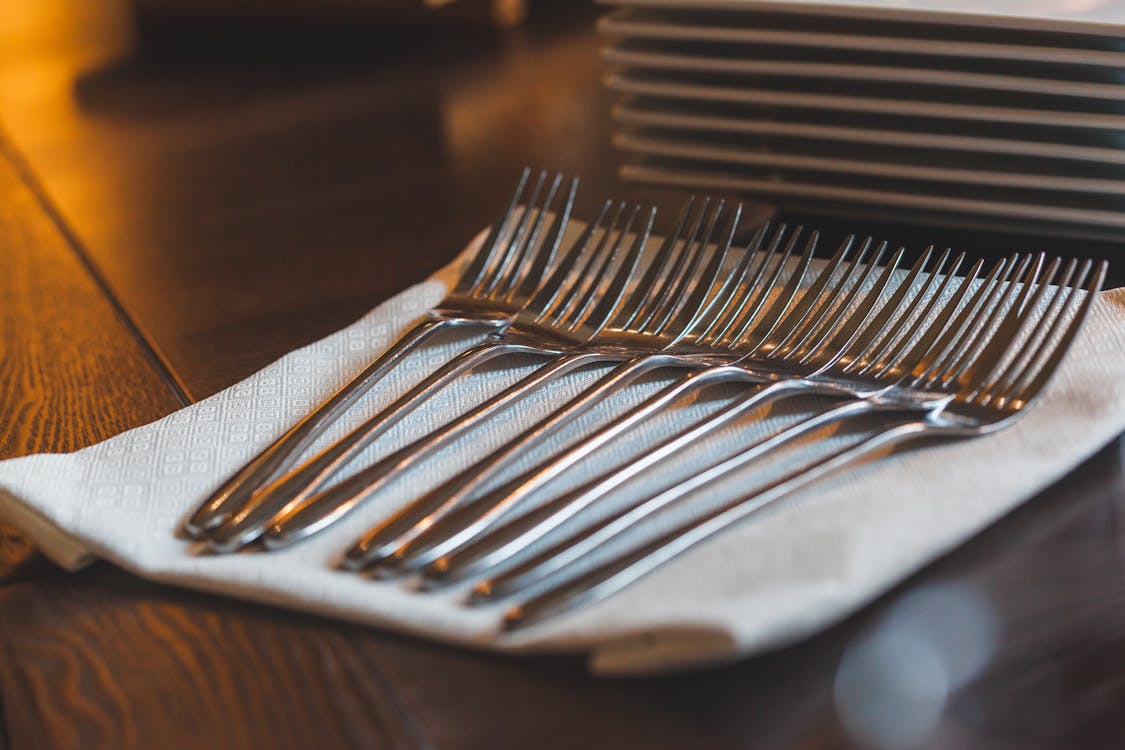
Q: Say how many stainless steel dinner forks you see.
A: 8